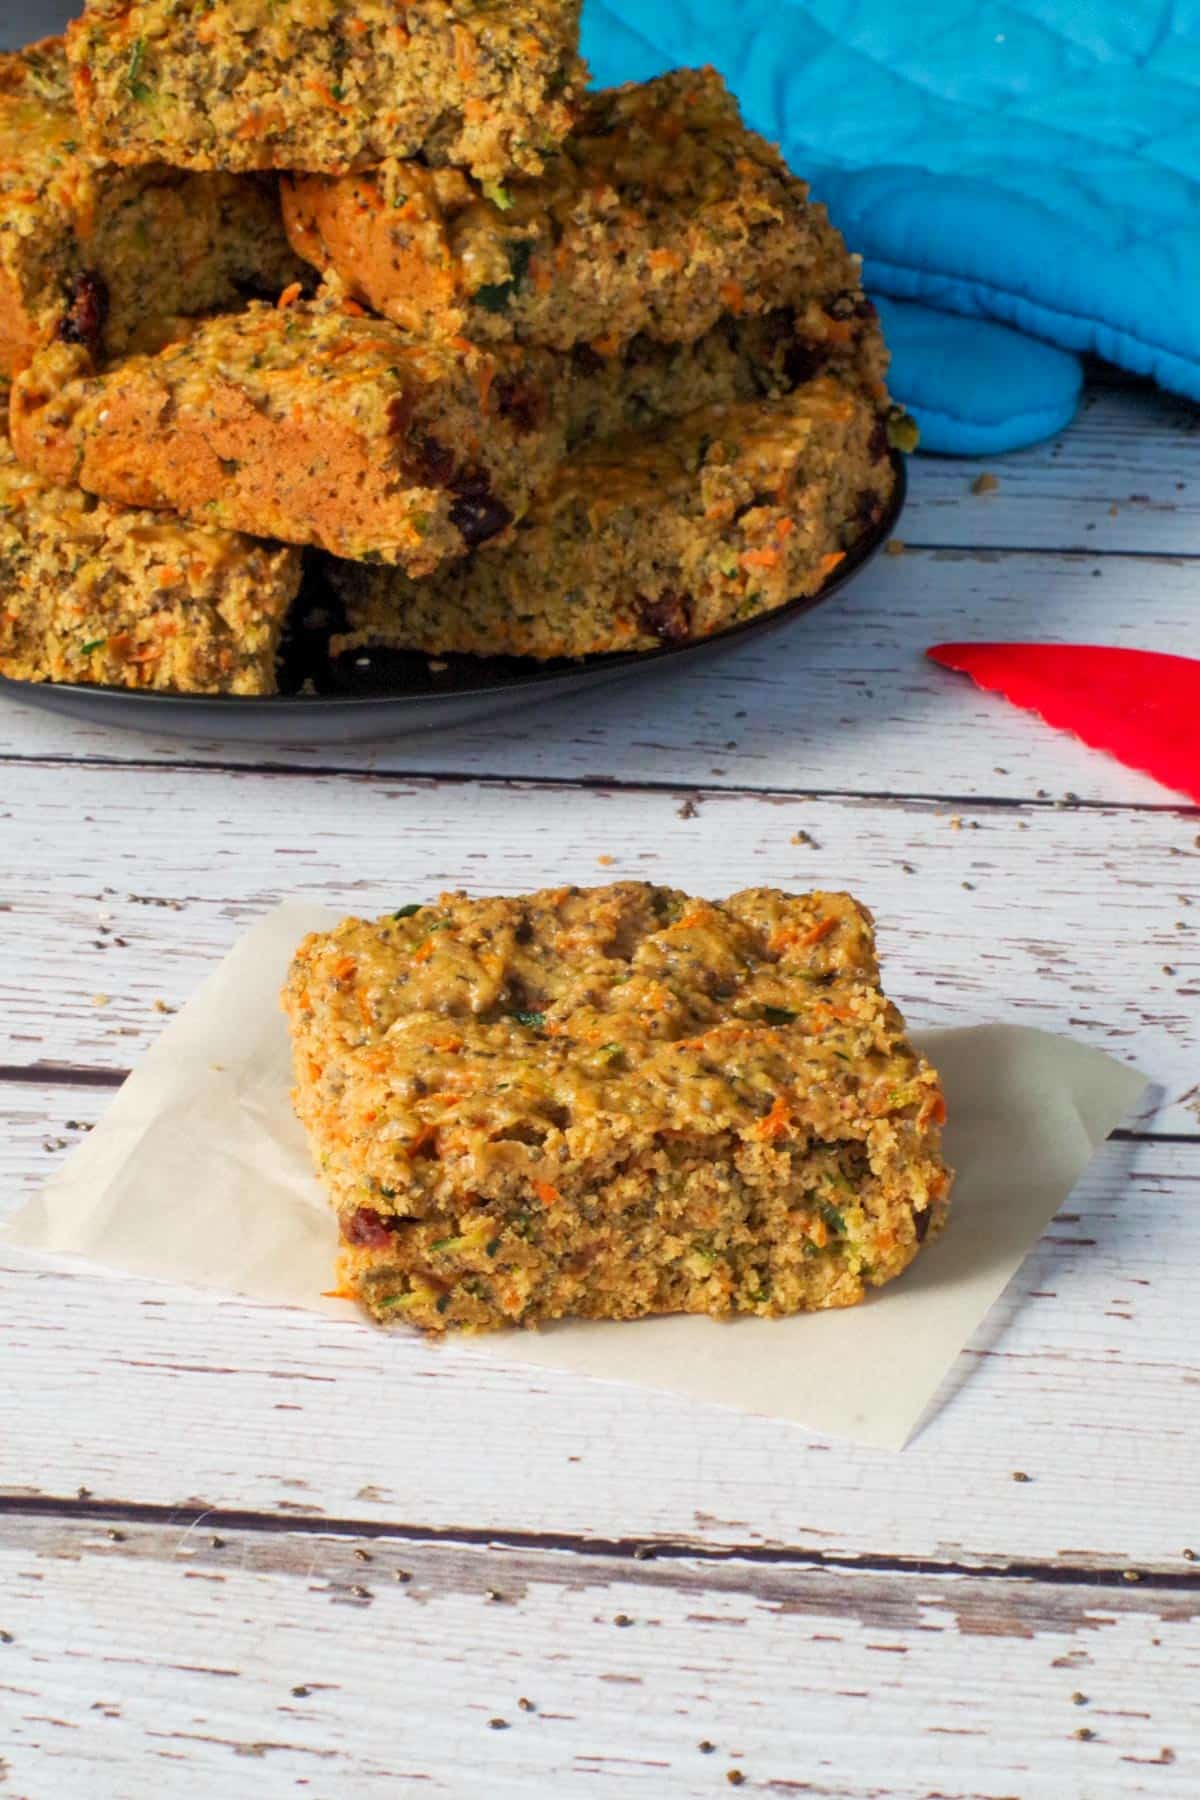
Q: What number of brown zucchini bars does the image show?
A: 8